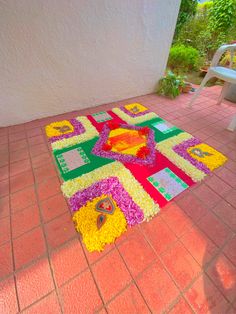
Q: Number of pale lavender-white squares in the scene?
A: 4